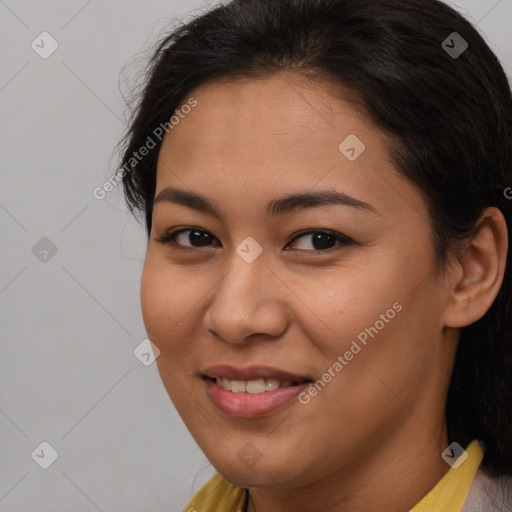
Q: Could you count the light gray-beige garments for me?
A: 1